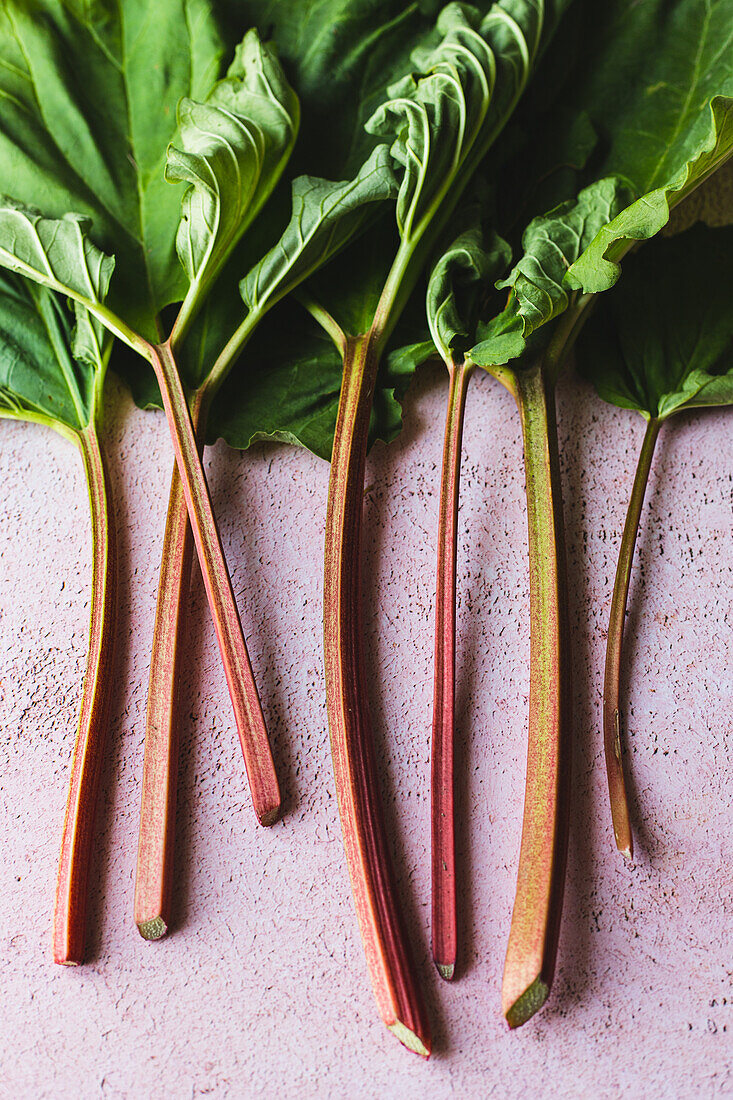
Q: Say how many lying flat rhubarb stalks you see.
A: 7